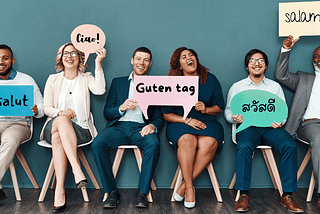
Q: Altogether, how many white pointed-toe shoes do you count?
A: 2